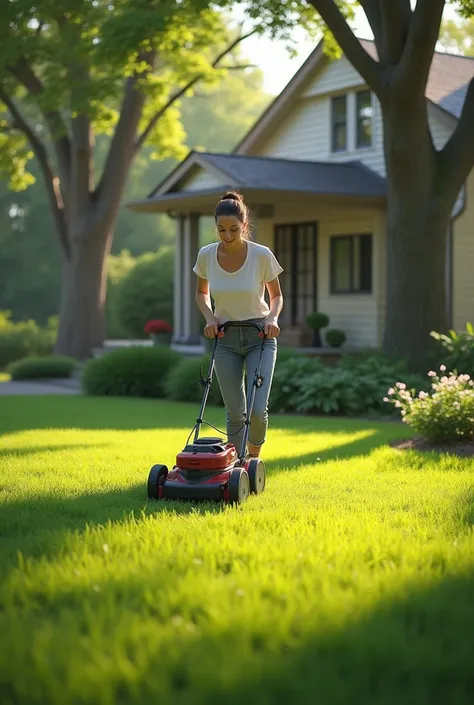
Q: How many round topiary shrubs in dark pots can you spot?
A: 2